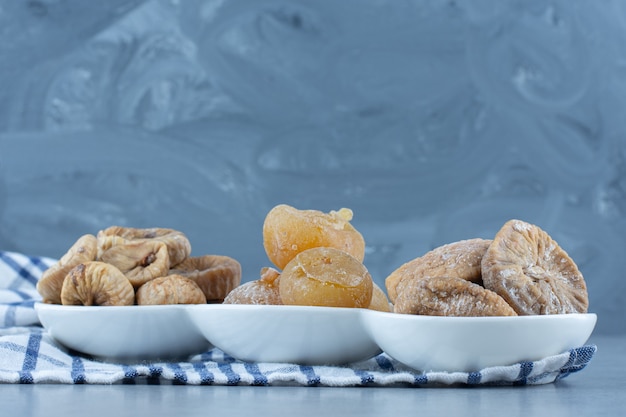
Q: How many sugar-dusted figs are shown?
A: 3